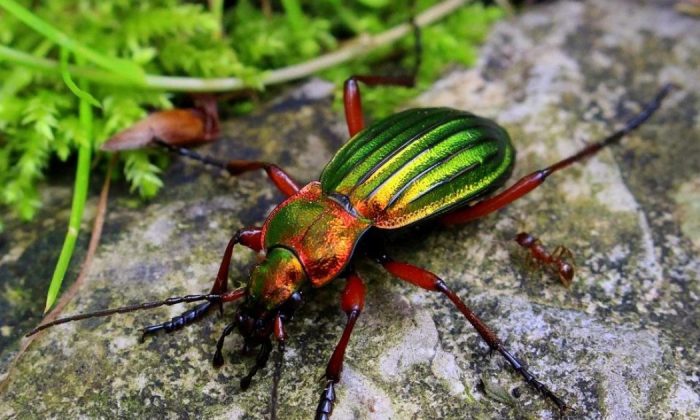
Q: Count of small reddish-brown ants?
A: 1